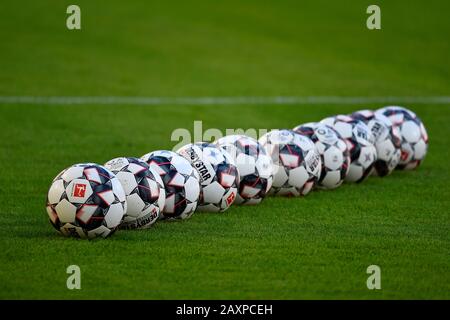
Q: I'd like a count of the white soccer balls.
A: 10